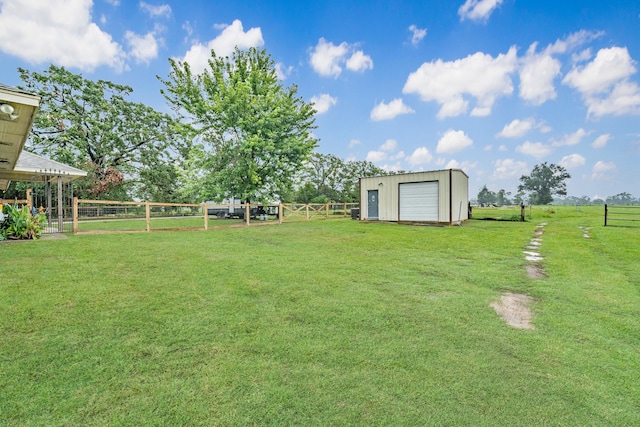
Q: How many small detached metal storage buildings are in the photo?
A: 1